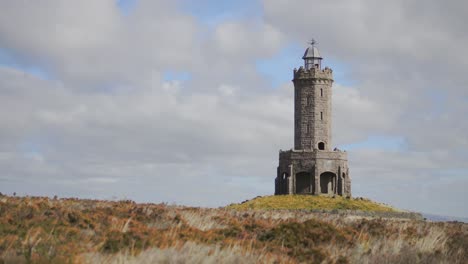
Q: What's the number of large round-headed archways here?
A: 2